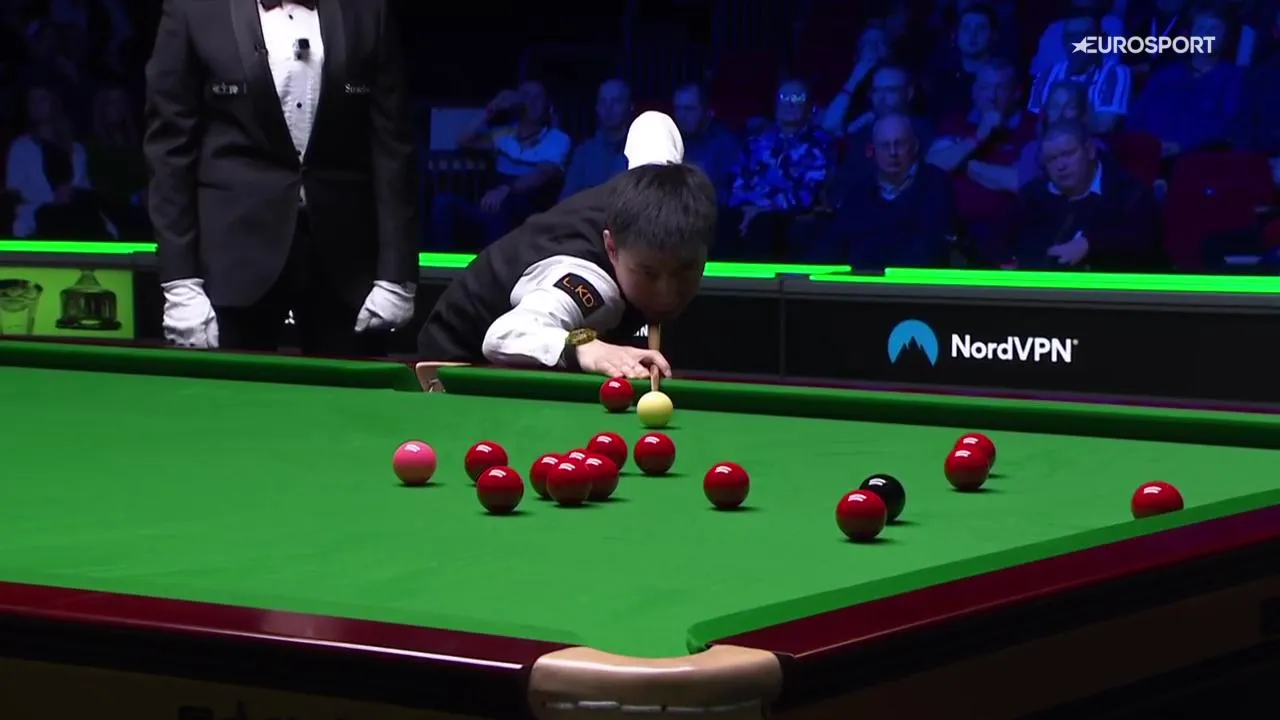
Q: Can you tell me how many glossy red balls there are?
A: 14